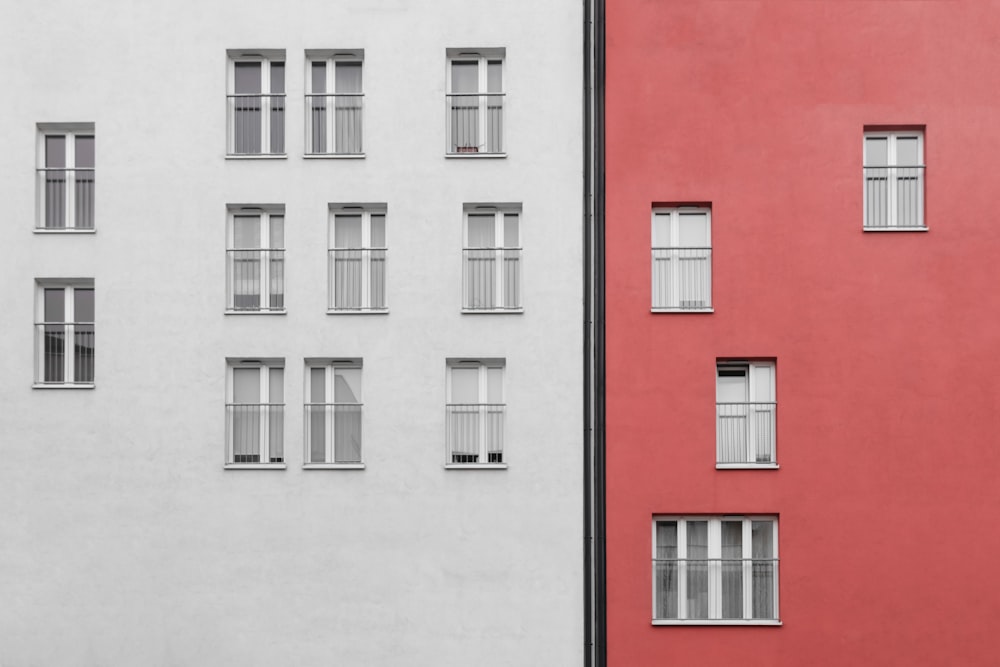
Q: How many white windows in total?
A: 15